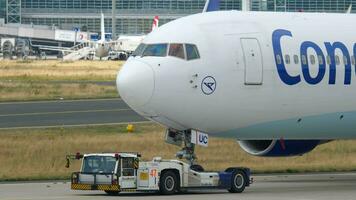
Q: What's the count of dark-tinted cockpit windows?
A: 4